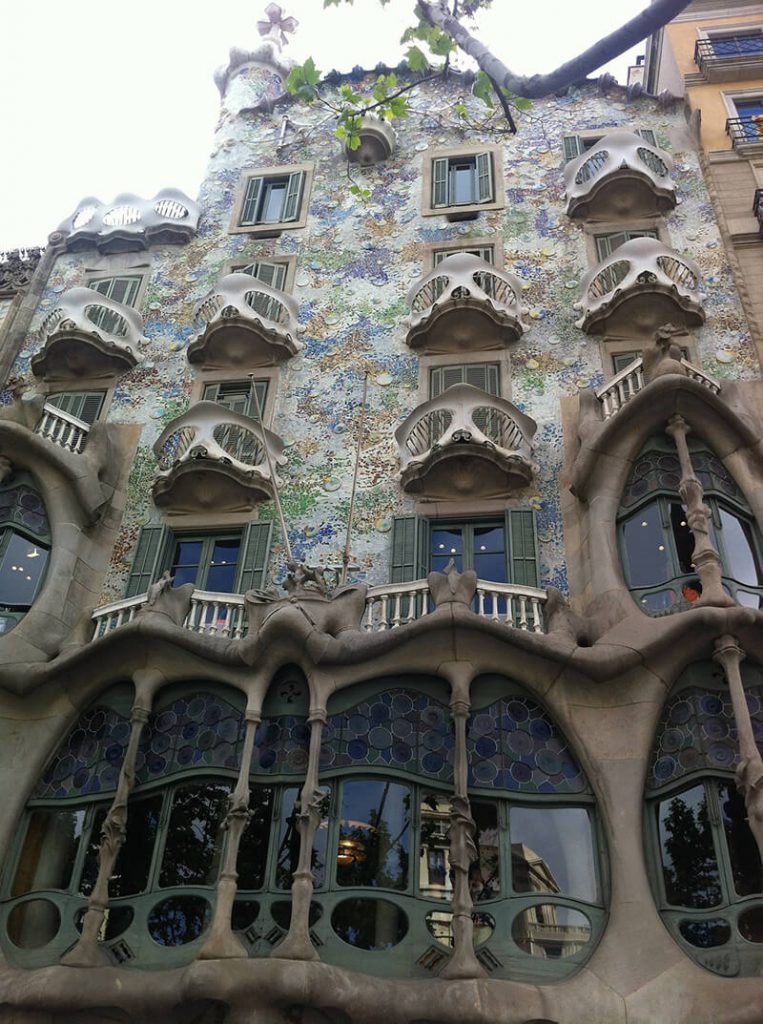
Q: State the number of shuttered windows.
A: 13